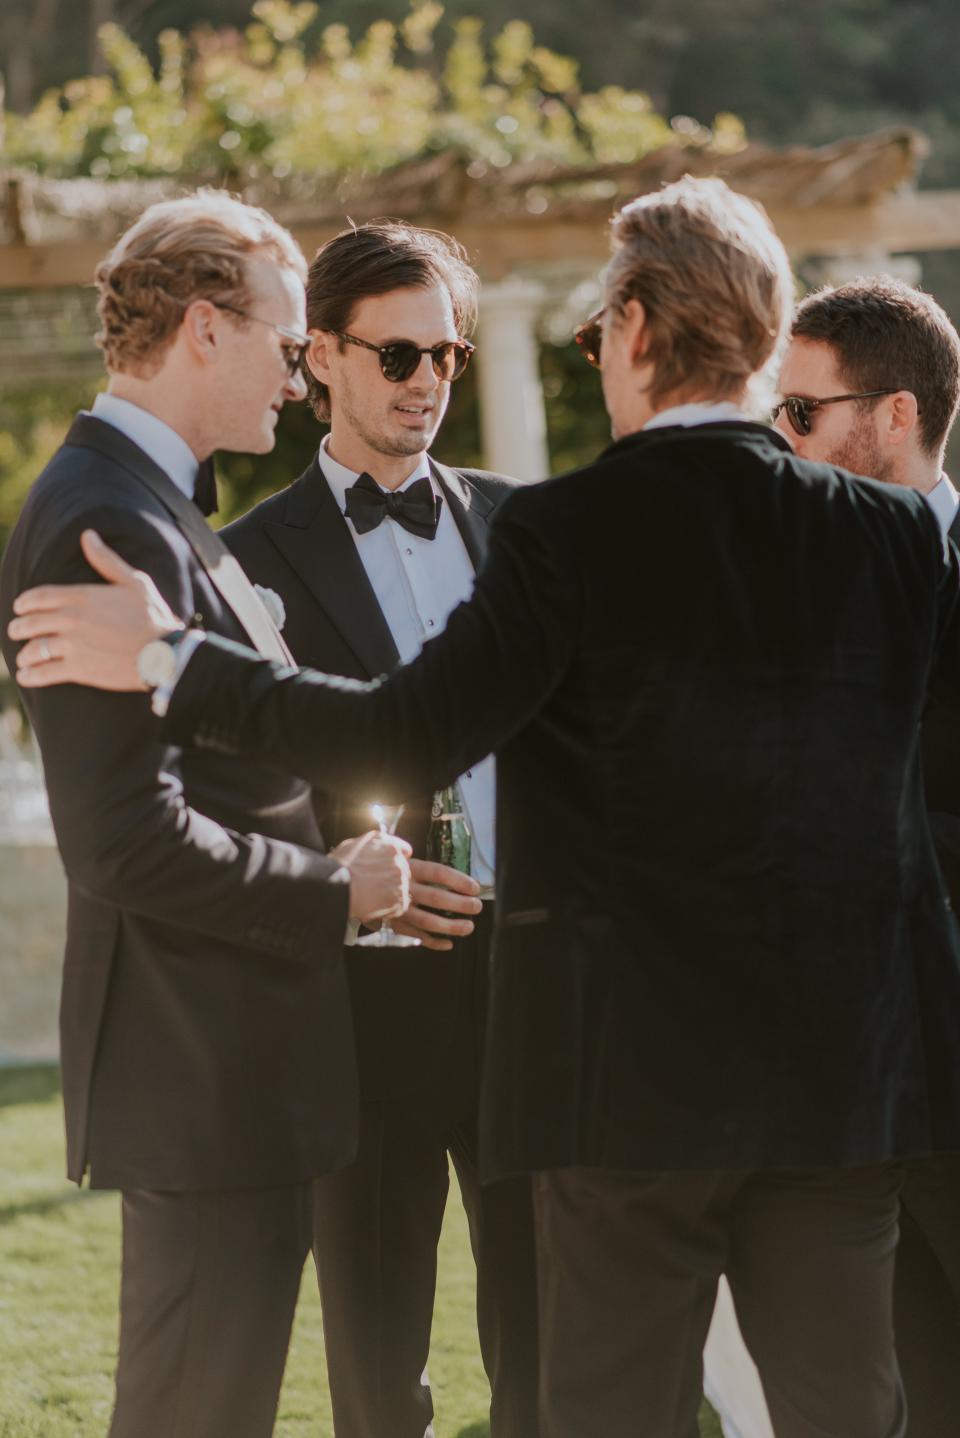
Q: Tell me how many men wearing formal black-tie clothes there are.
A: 4